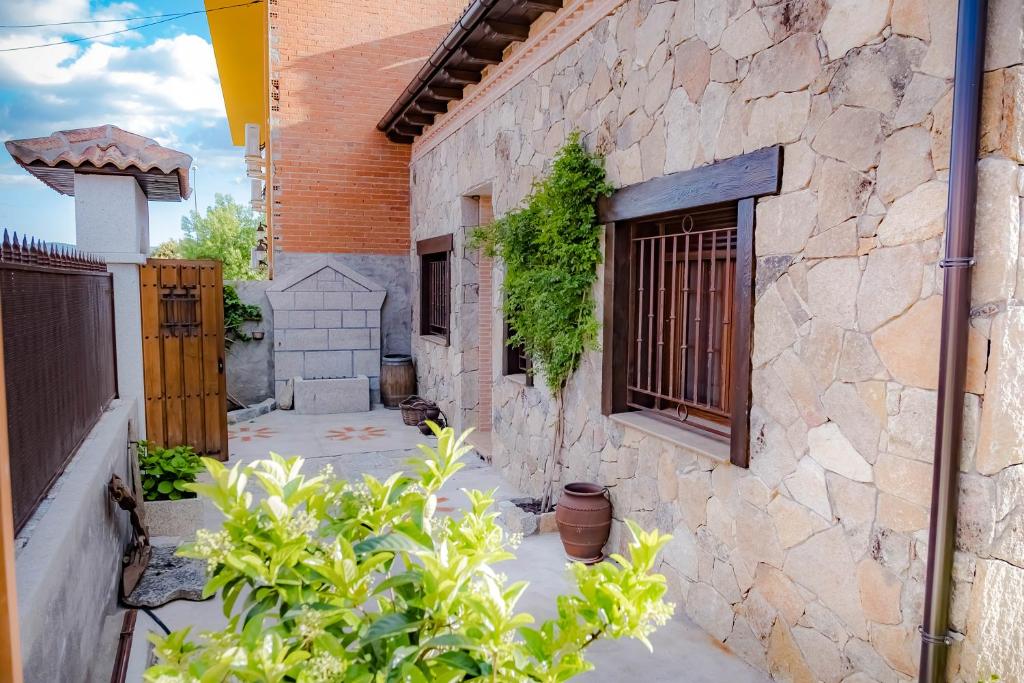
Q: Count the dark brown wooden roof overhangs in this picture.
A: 1